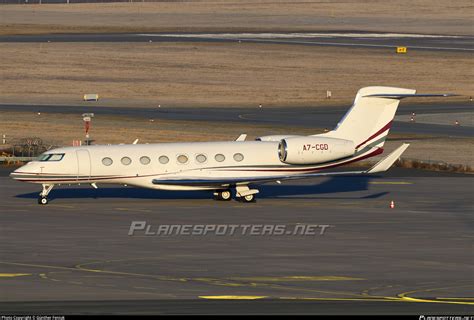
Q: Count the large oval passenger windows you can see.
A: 8